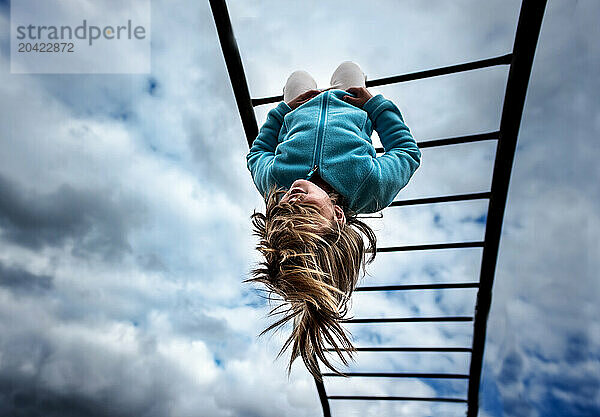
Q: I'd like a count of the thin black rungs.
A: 9